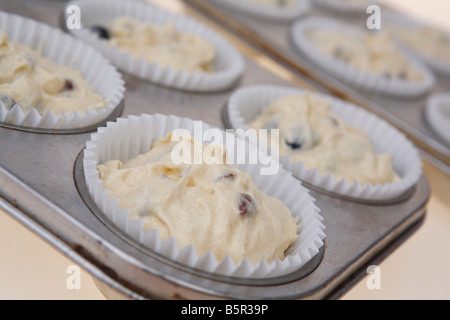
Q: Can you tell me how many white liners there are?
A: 9